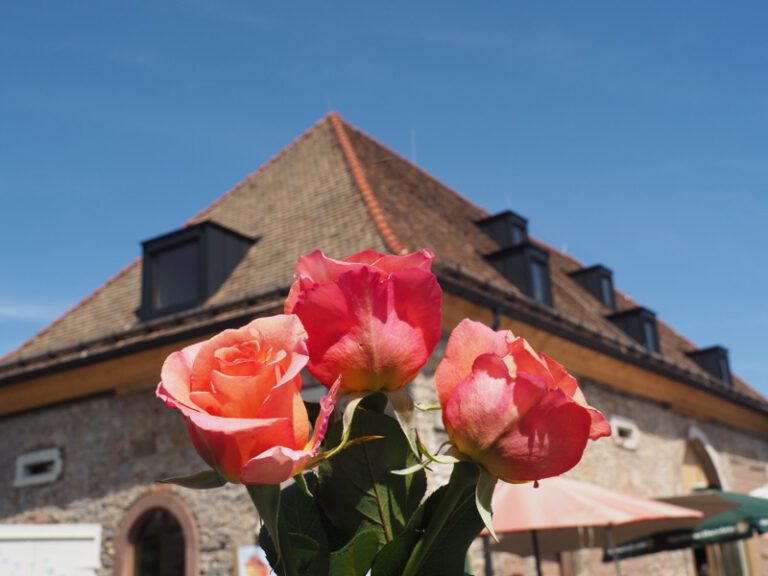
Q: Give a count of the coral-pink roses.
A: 3